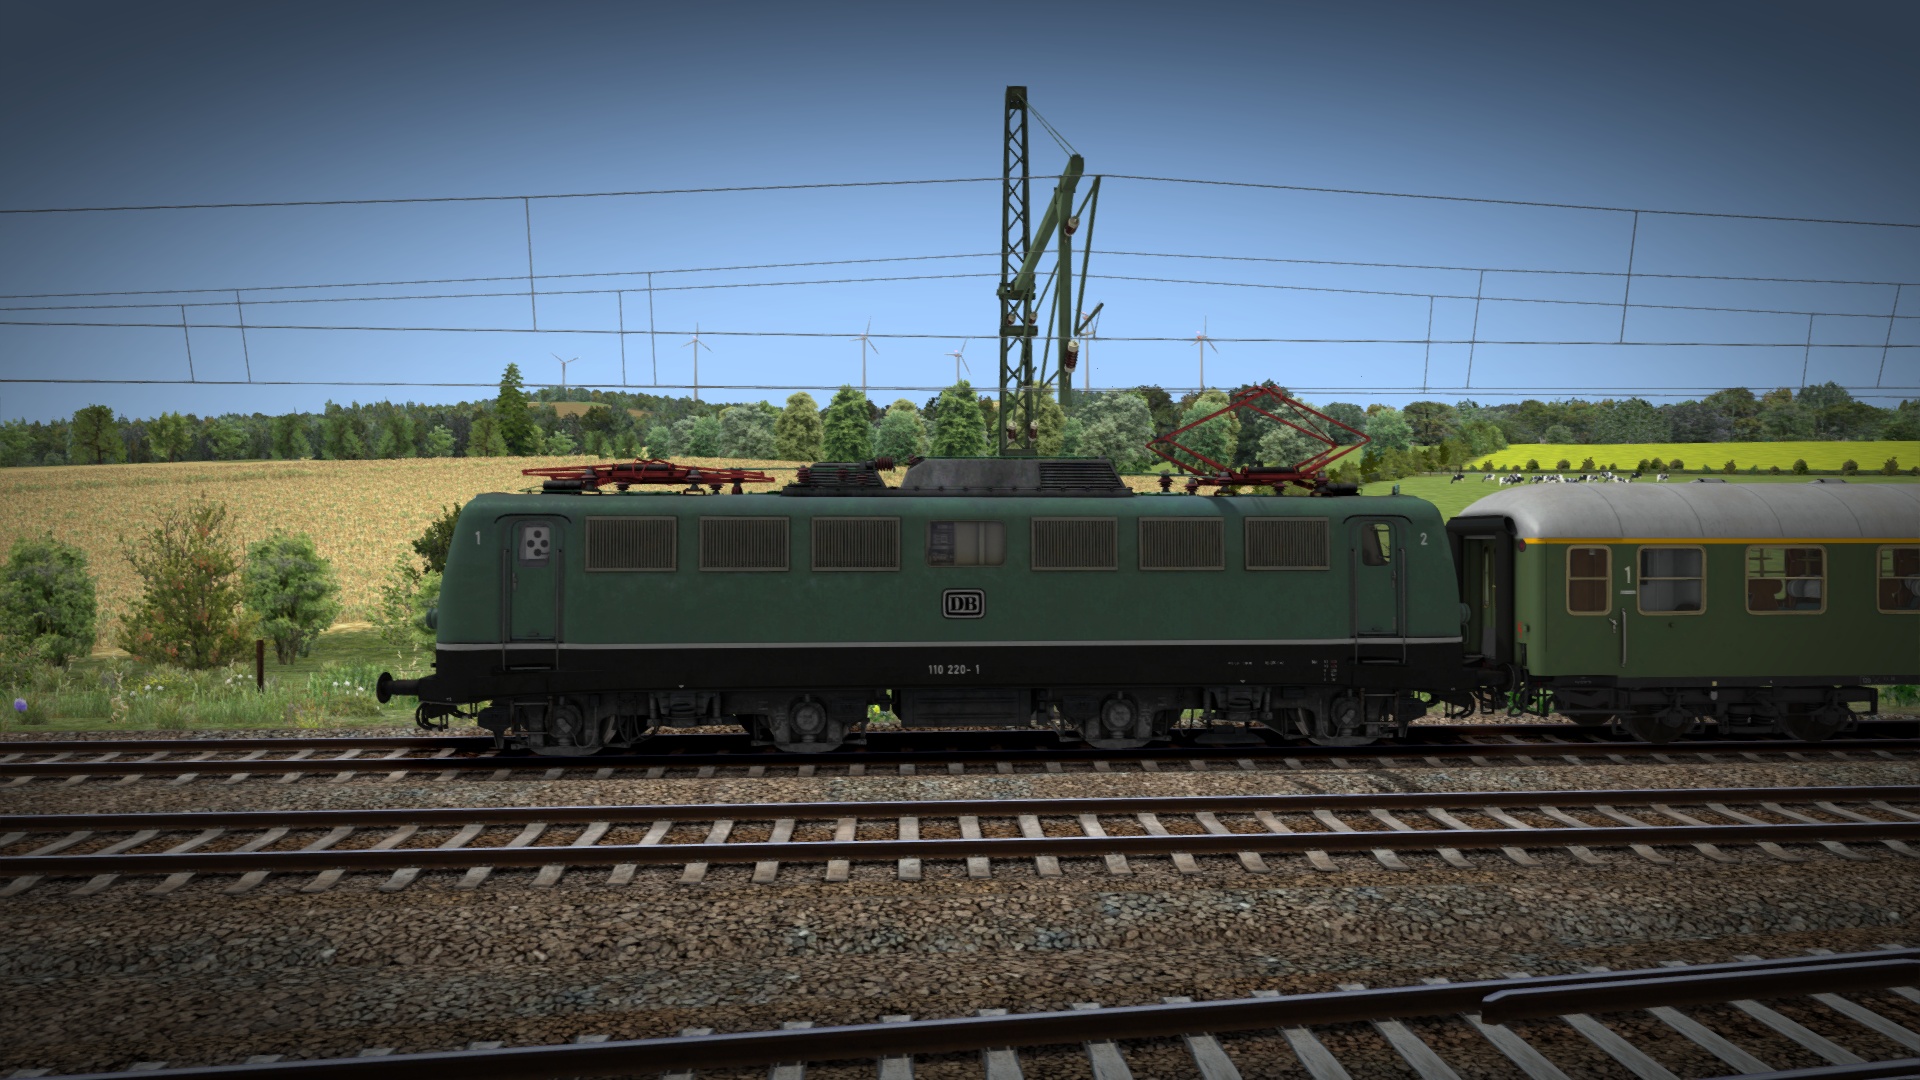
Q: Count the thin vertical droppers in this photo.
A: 10